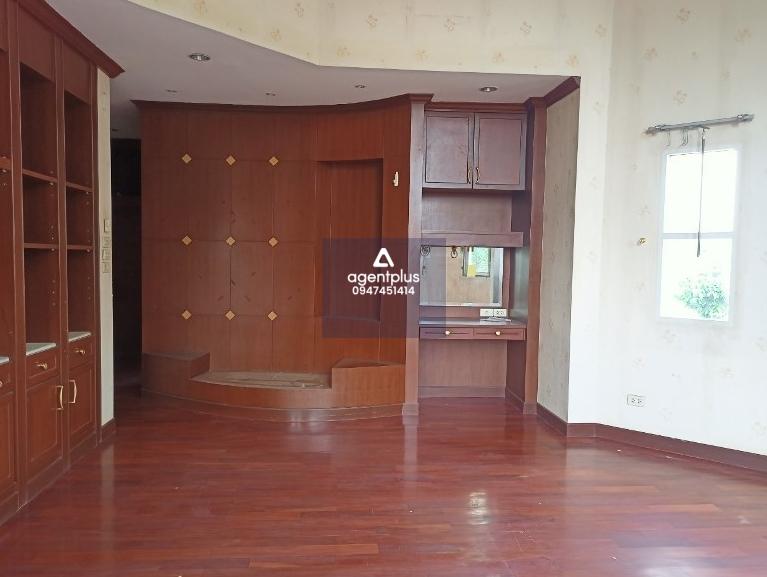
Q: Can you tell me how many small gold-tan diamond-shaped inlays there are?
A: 9